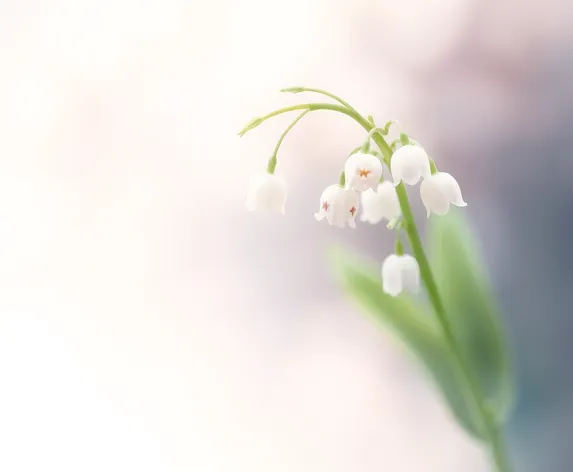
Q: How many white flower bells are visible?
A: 7